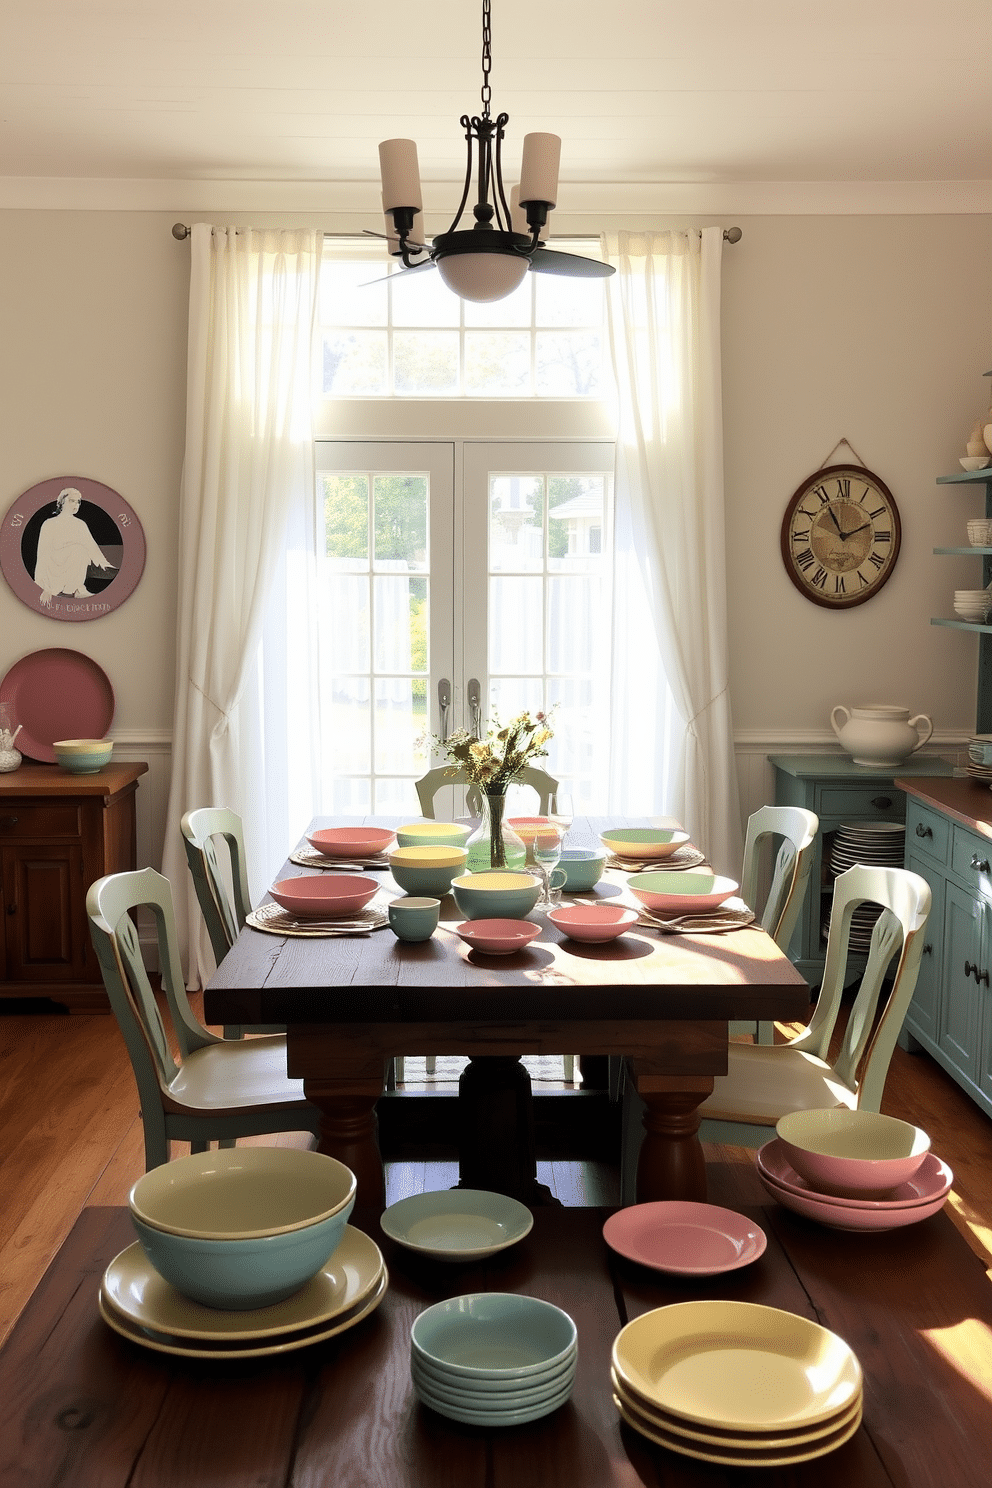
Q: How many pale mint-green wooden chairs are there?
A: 5